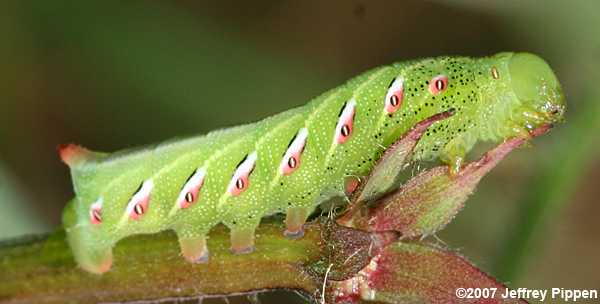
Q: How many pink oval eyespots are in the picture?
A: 8